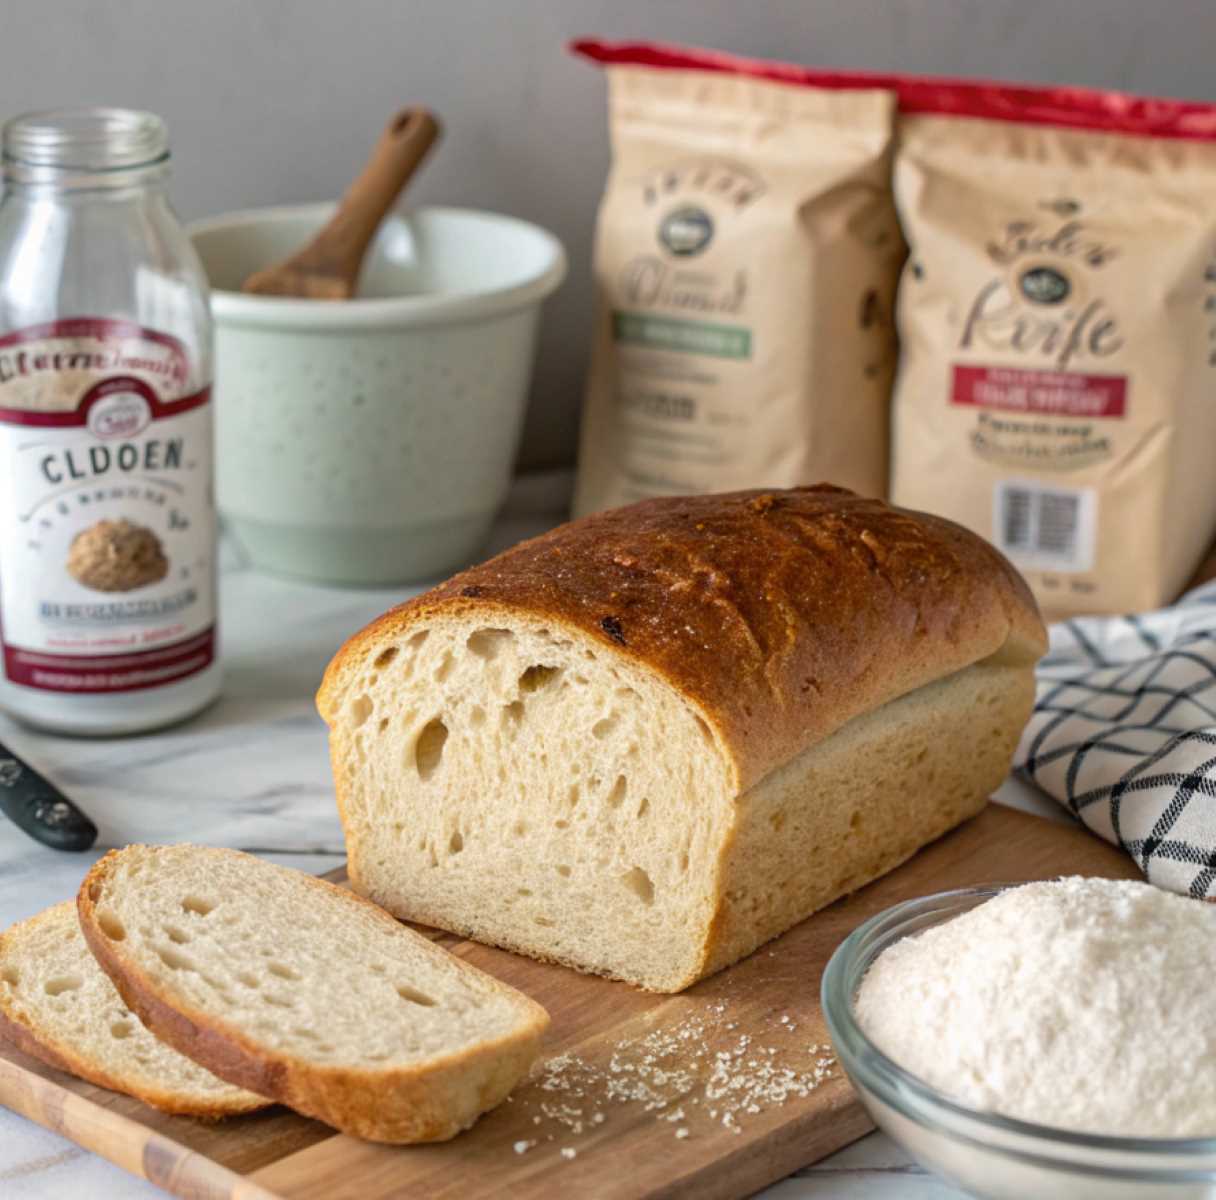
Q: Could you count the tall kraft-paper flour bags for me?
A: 2